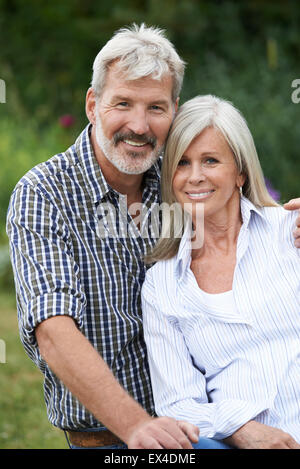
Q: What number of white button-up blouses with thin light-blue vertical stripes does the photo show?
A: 1